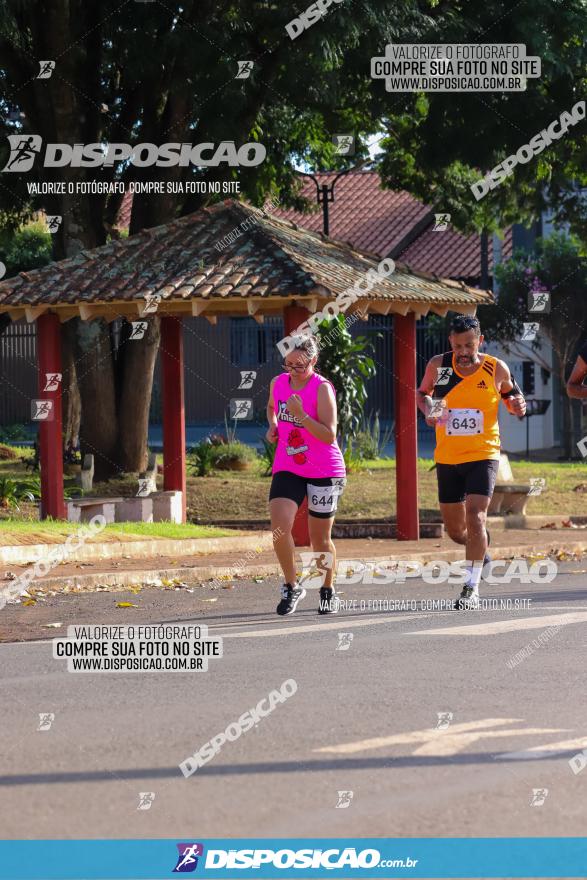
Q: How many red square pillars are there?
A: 4